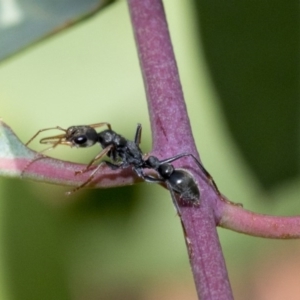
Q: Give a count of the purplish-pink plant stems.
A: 3